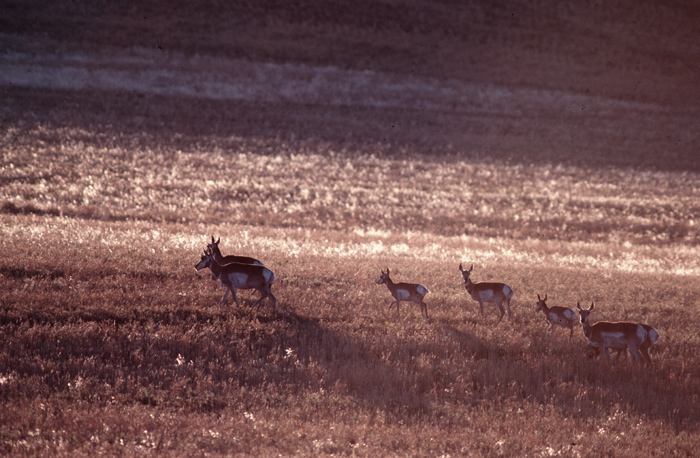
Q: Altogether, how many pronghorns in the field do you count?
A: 7